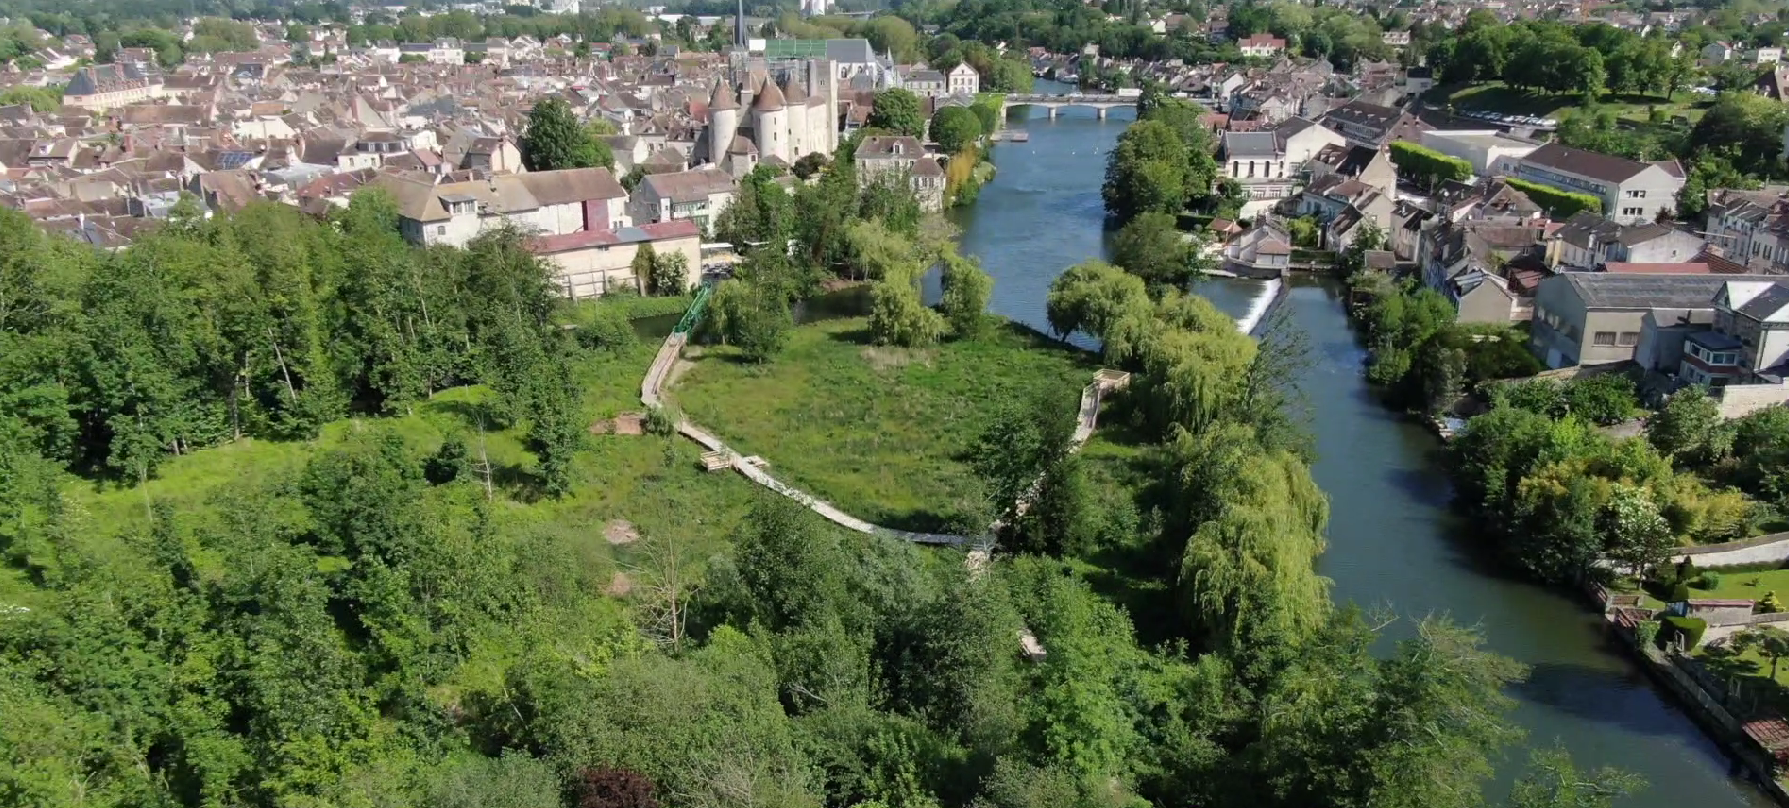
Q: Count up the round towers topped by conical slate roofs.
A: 3